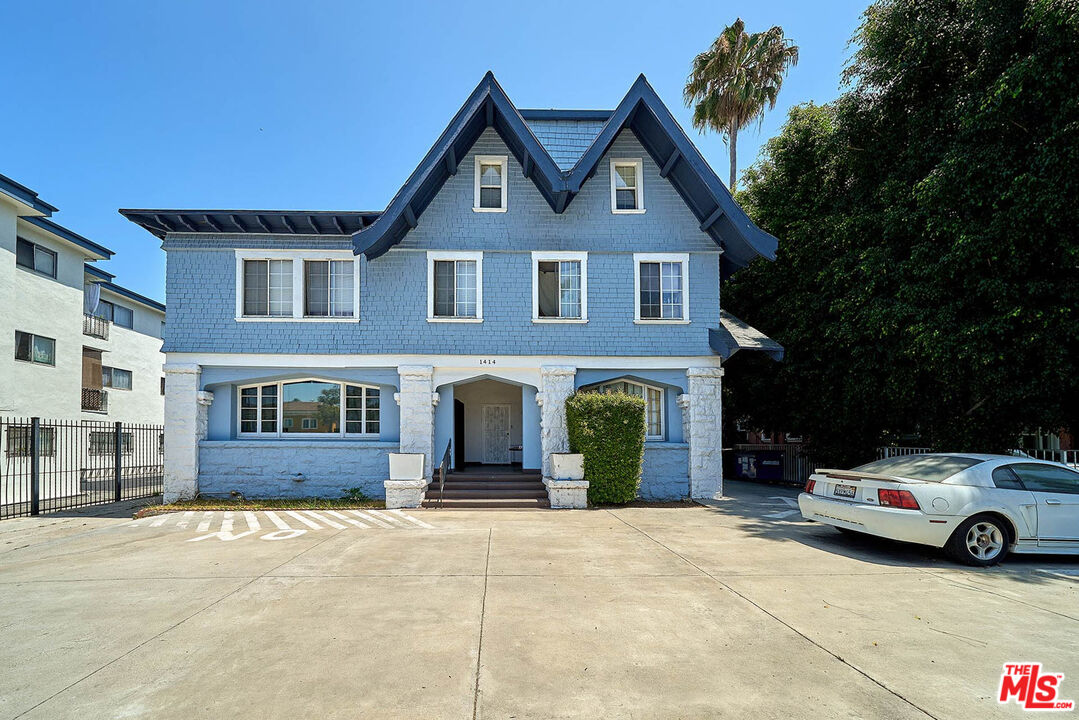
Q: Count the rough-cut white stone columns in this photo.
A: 4